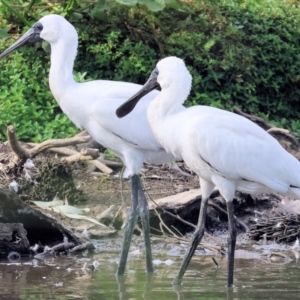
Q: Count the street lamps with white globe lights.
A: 0